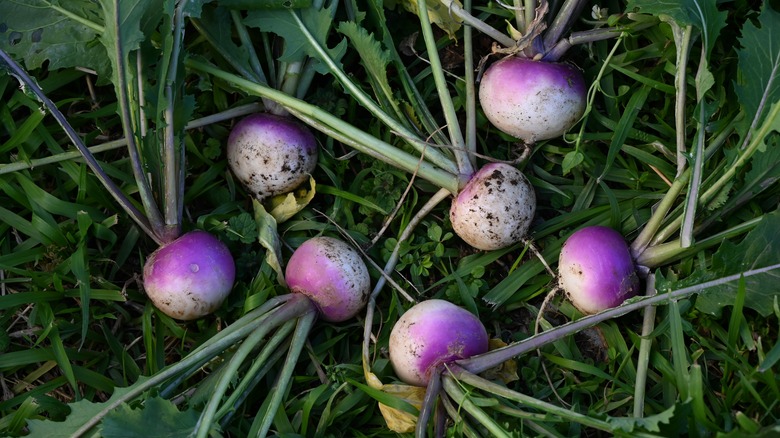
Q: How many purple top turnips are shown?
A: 7